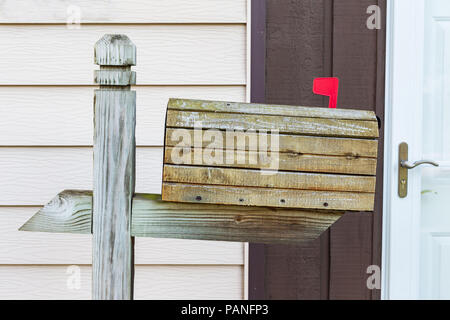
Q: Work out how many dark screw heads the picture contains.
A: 4